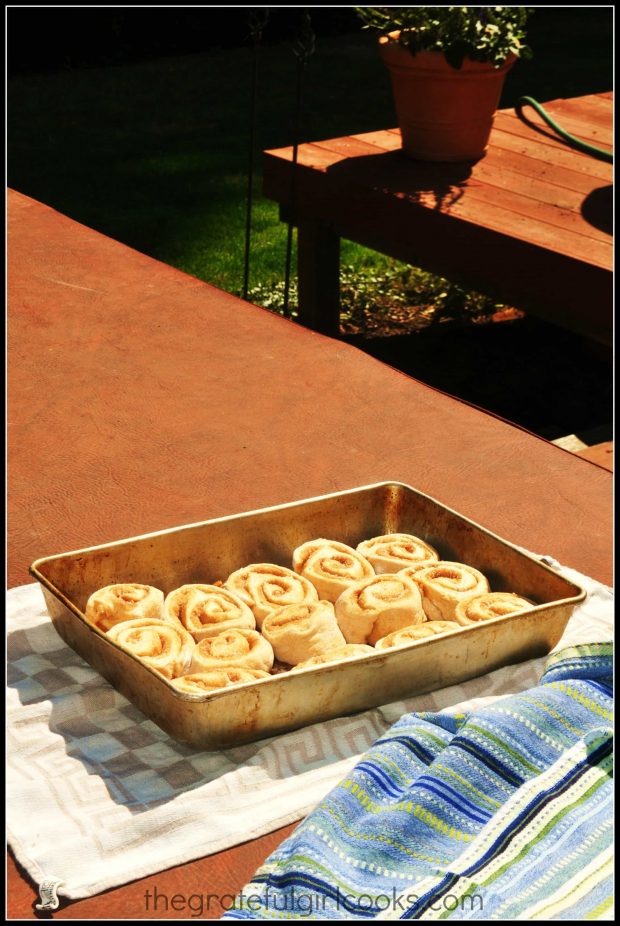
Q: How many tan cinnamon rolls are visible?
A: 14